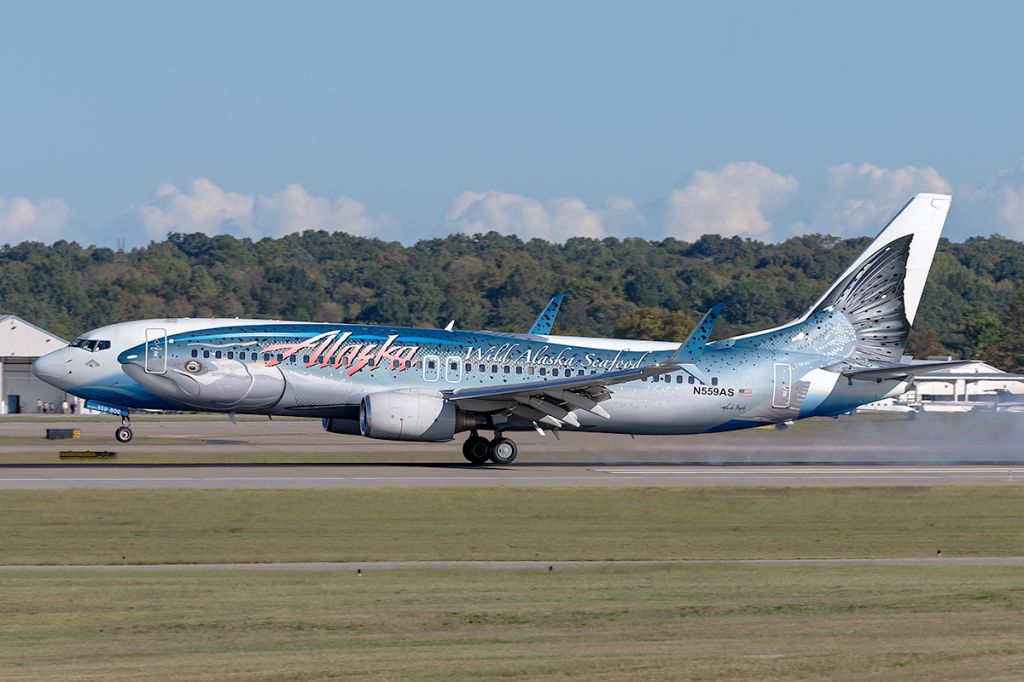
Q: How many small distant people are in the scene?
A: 5